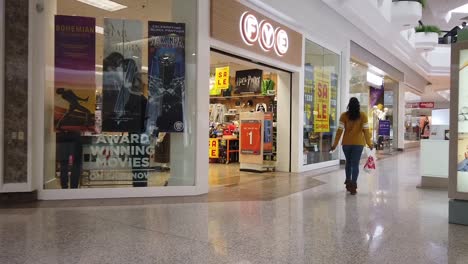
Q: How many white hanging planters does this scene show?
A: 2